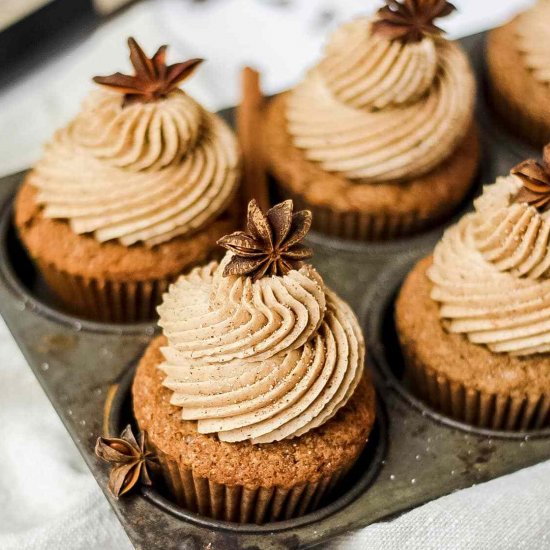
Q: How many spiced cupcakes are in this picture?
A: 5